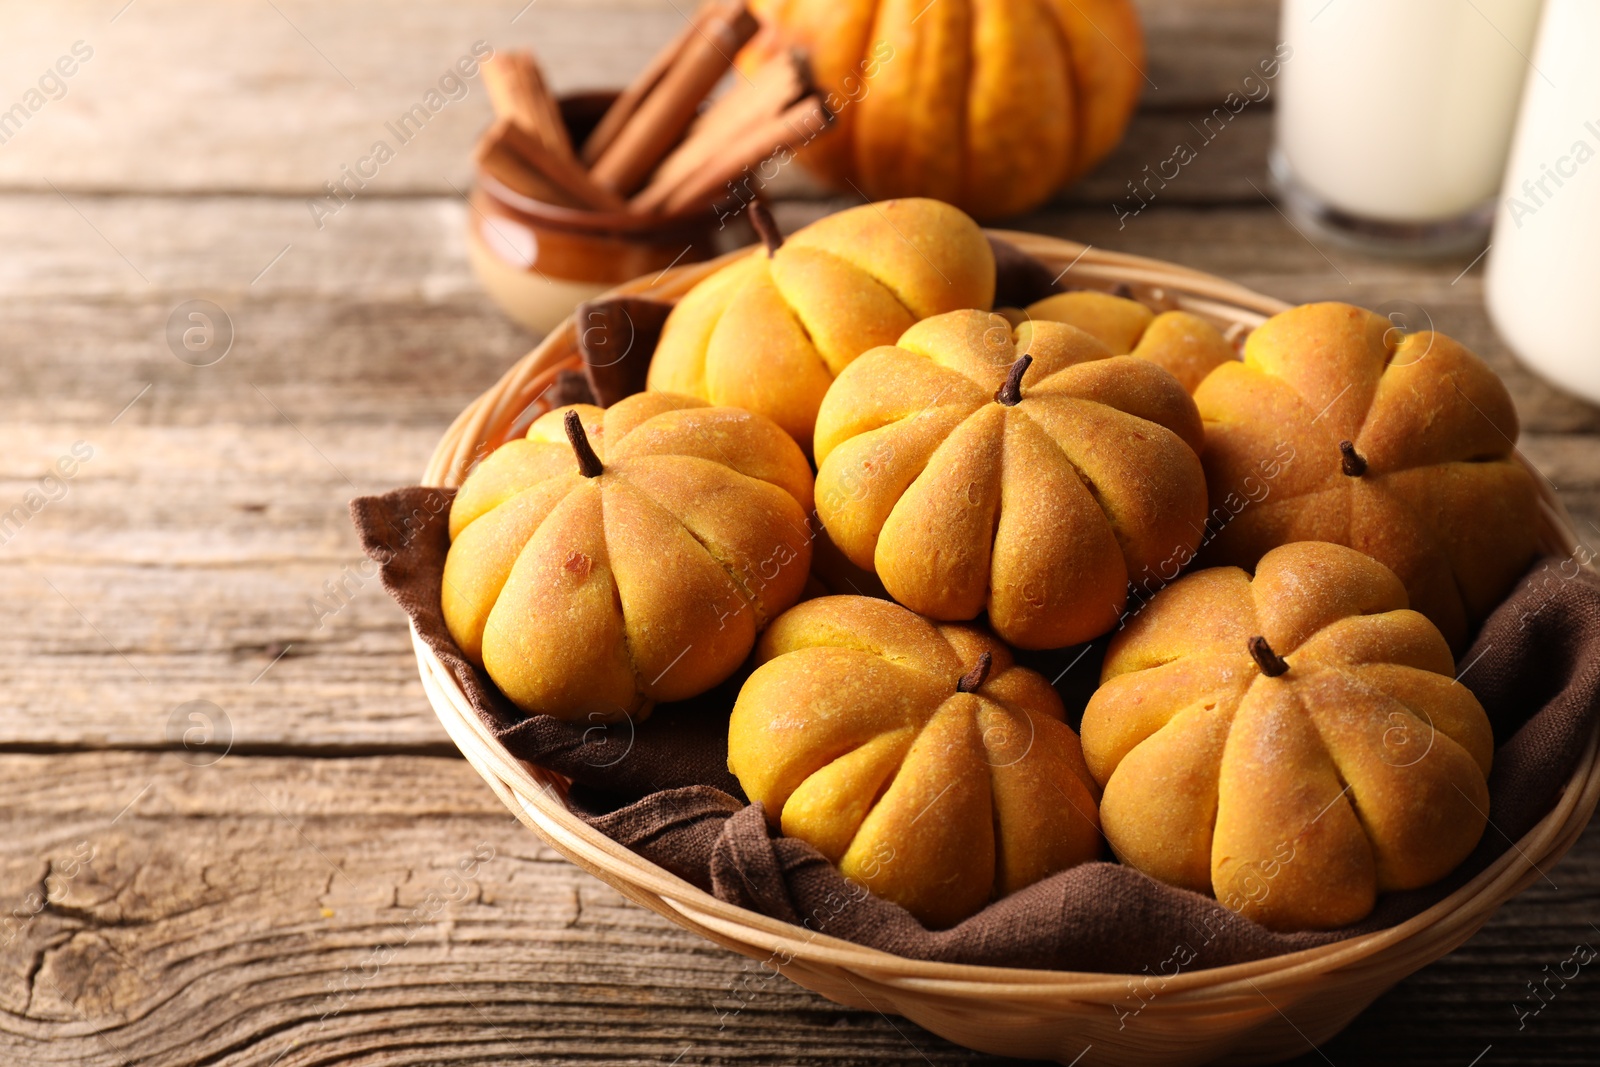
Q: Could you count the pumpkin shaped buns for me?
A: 7